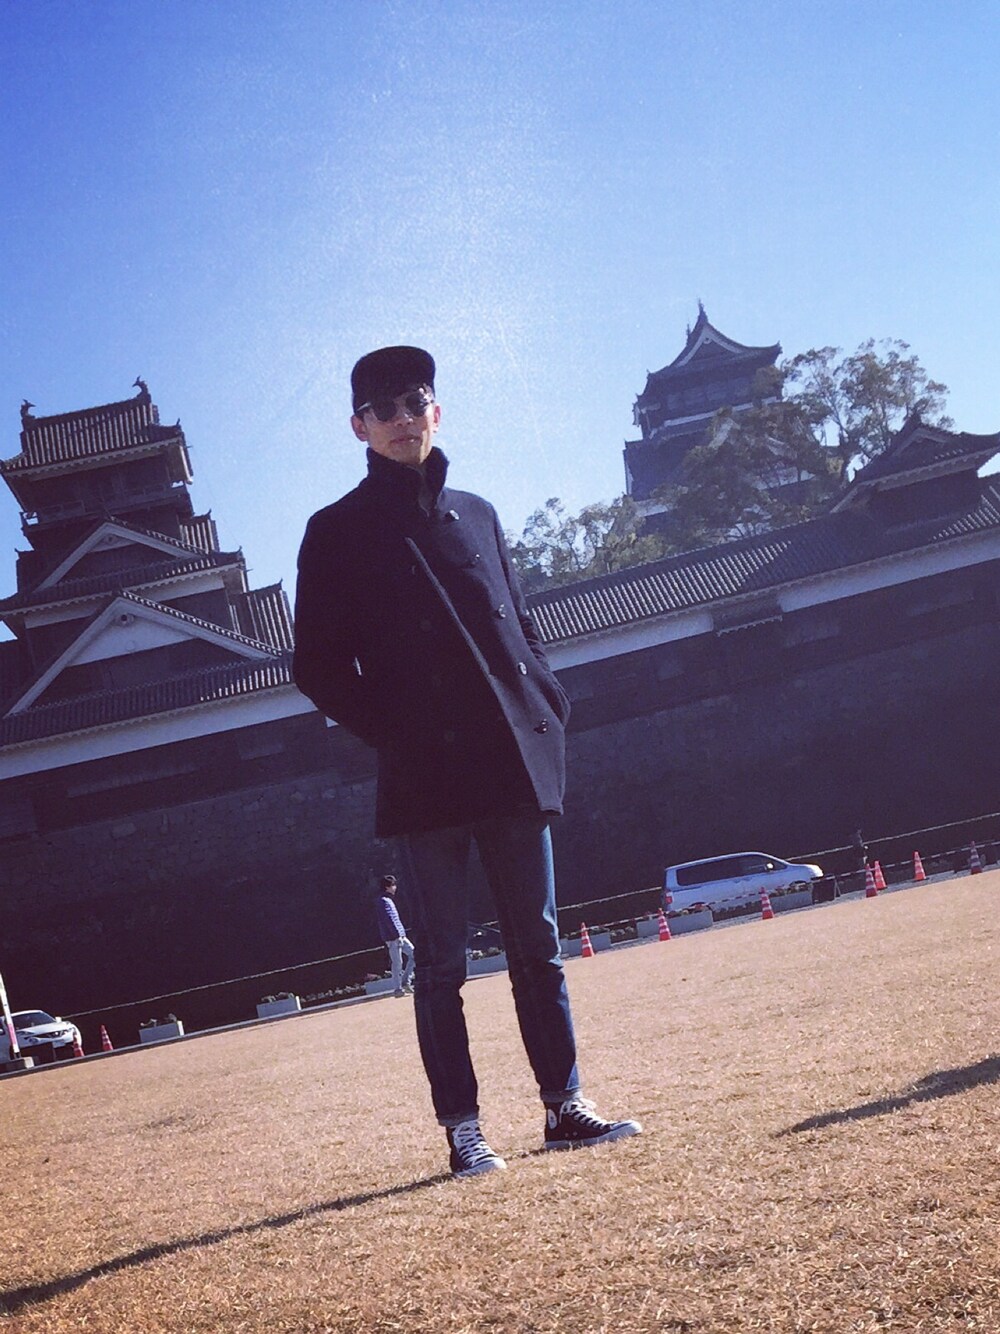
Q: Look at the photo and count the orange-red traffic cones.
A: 9